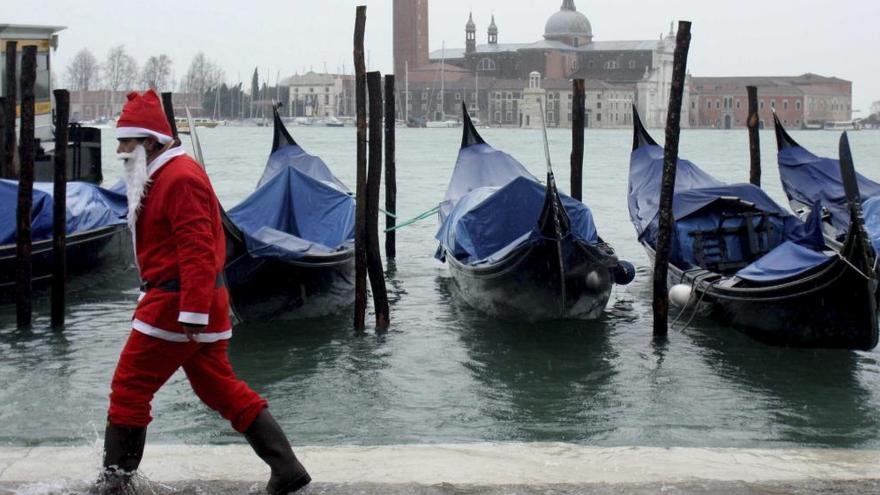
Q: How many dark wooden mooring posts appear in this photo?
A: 11